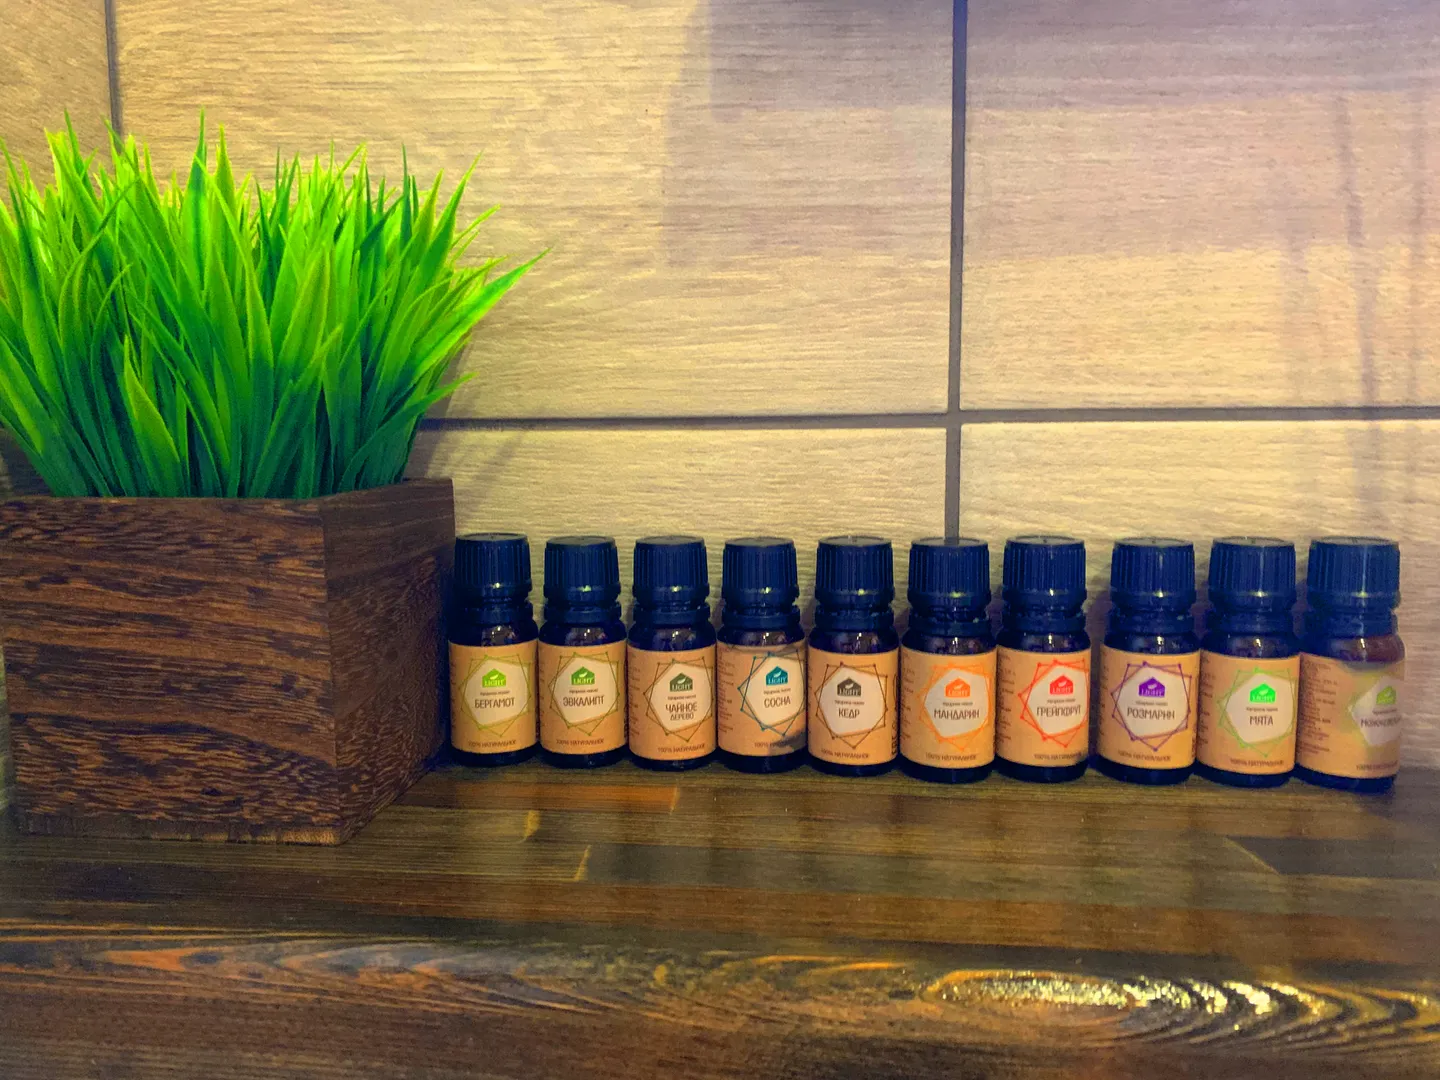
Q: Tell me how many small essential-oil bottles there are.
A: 10